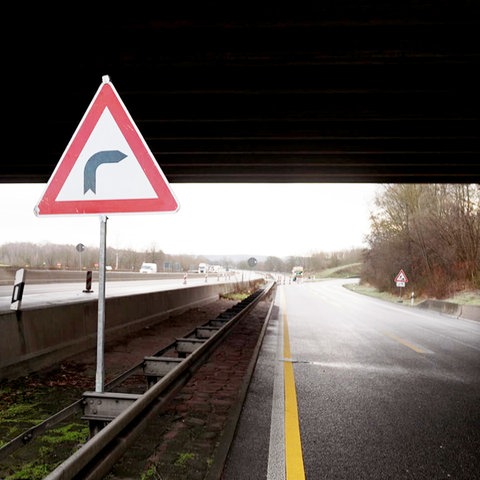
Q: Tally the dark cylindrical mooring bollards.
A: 0